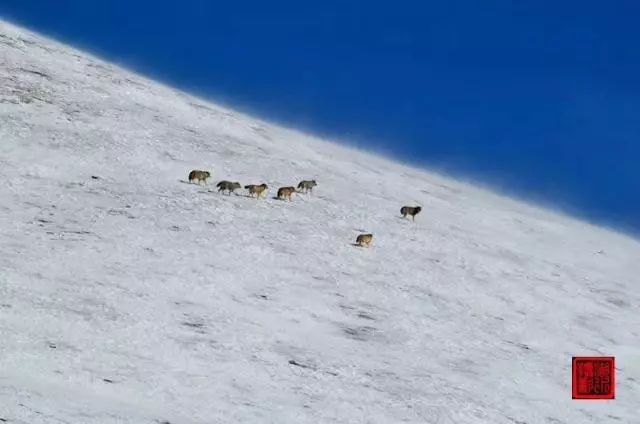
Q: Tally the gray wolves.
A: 7